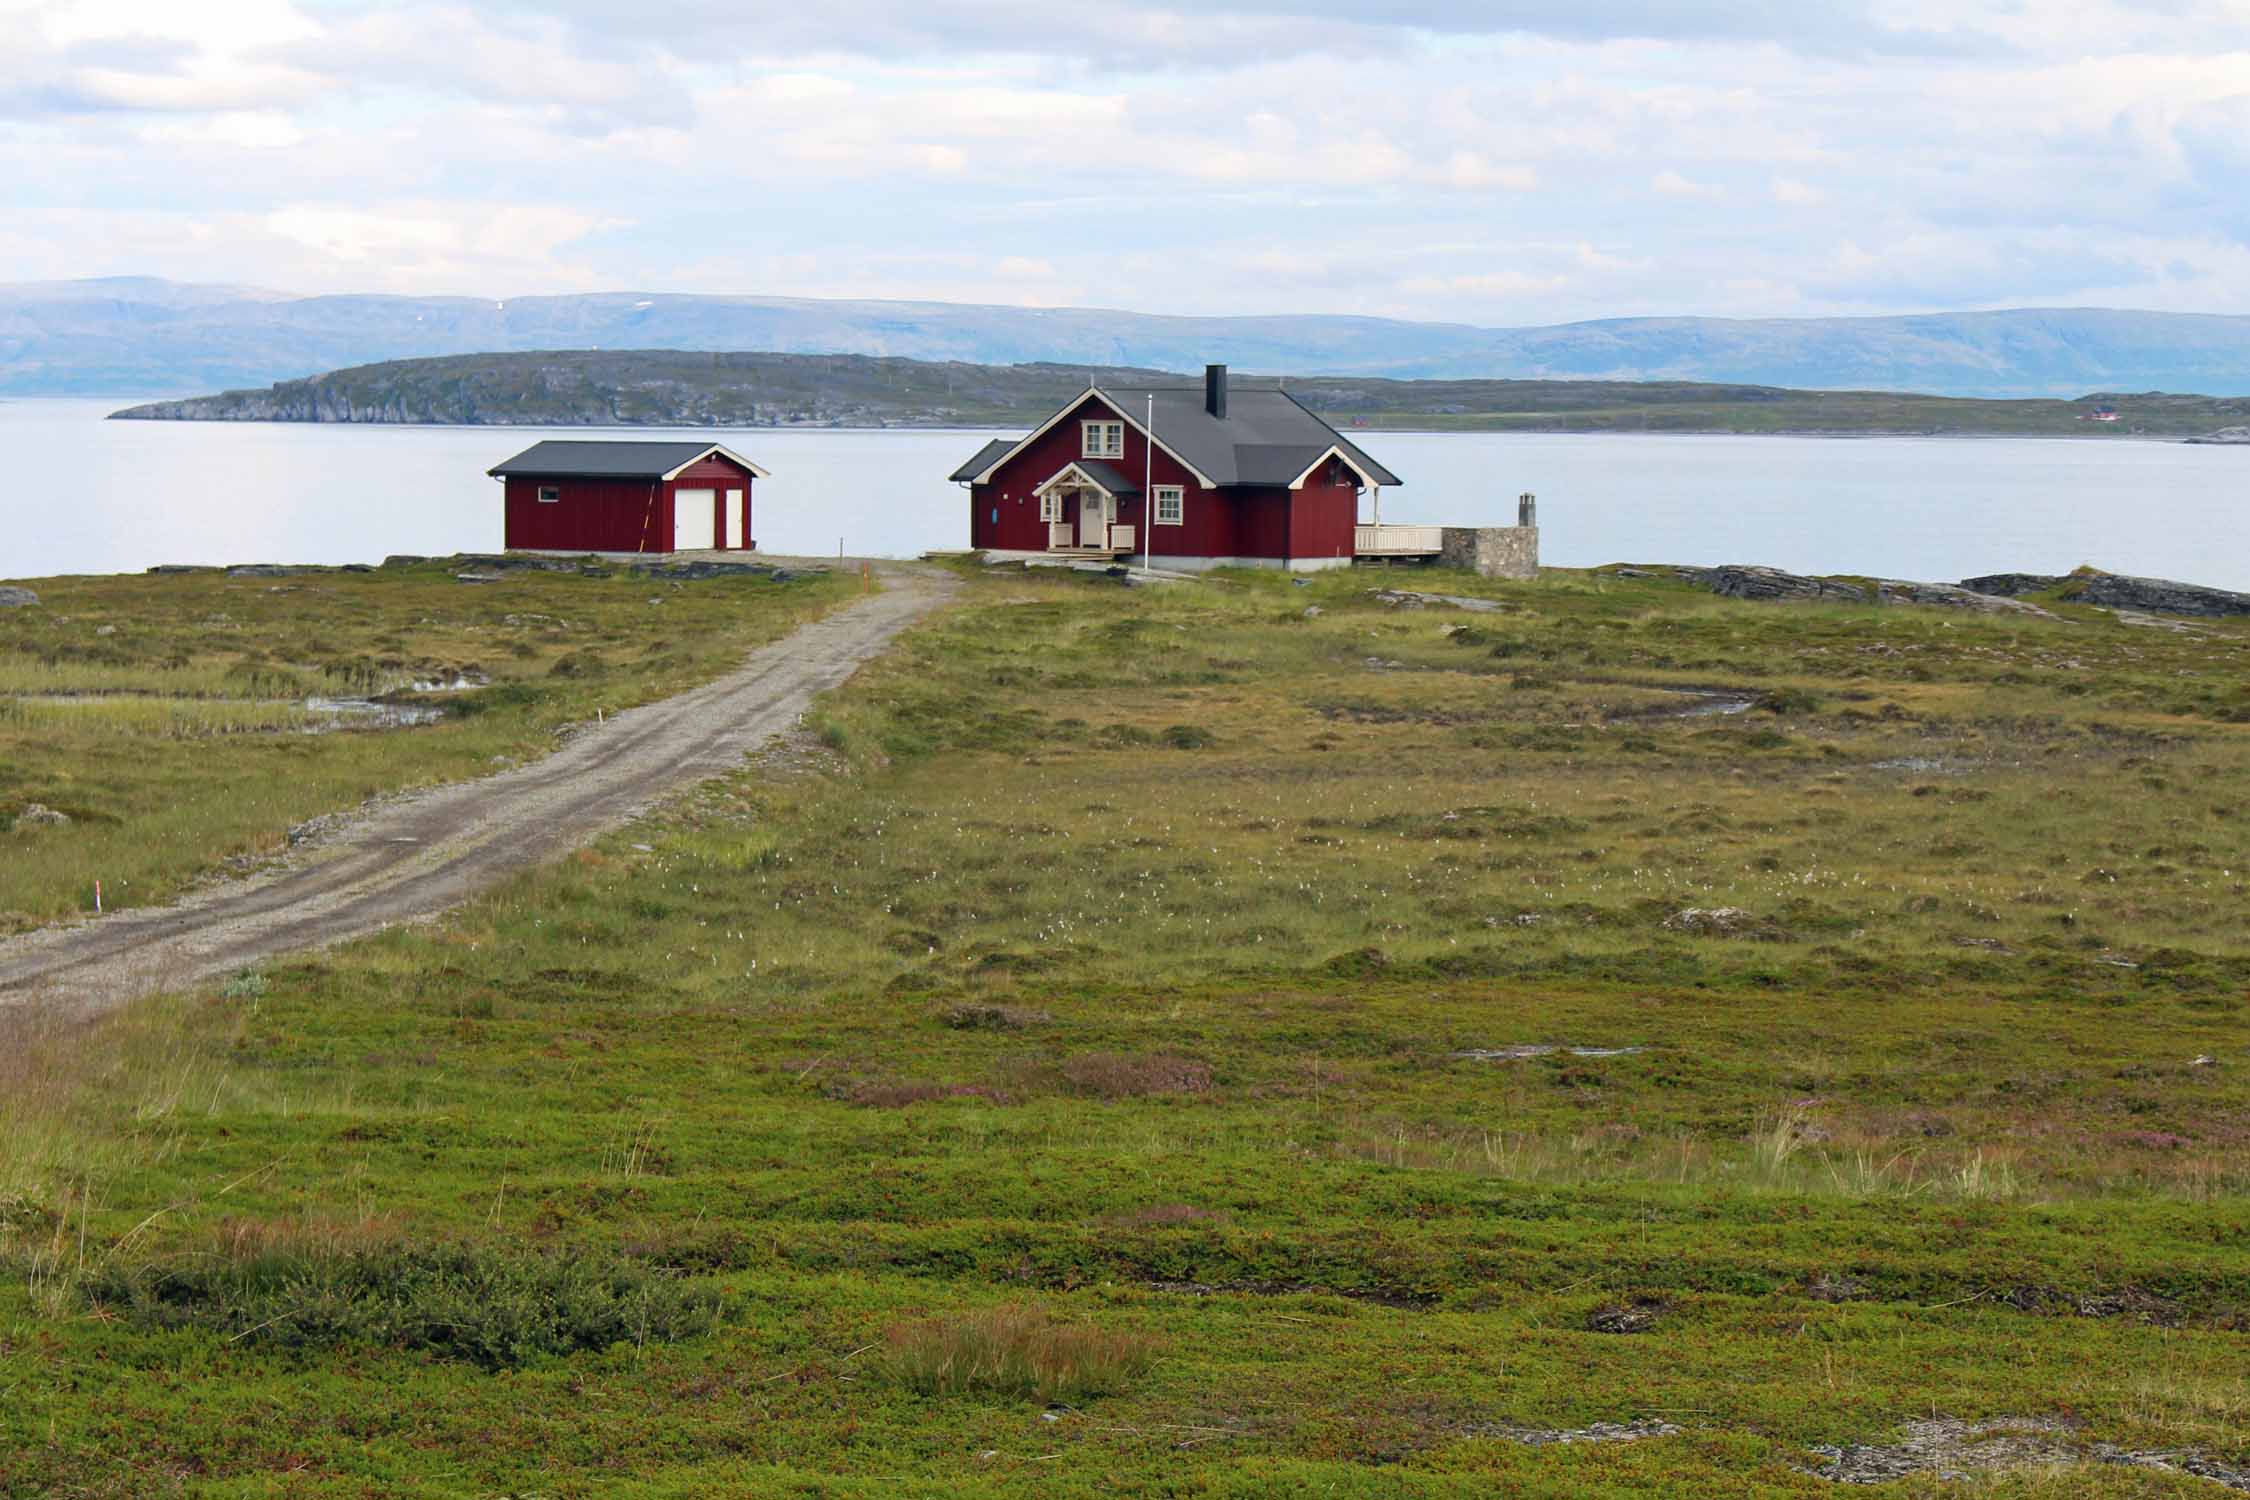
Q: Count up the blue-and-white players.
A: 0